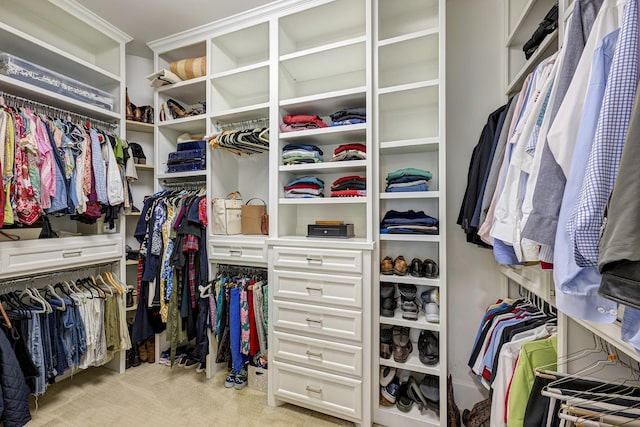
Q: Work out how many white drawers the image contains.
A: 7